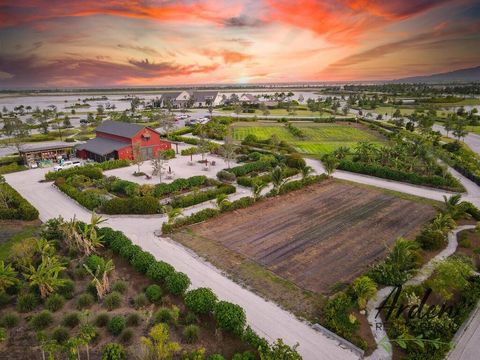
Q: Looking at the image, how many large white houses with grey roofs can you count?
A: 2